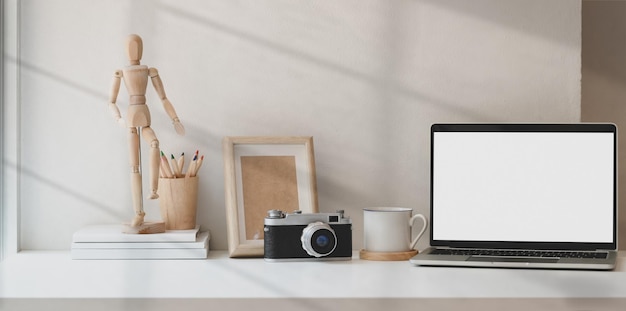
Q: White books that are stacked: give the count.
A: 3